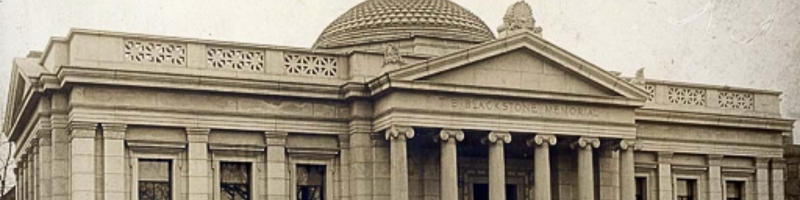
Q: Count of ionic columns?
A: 6